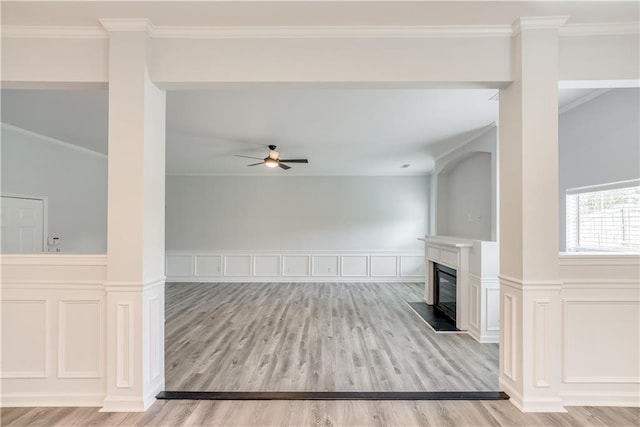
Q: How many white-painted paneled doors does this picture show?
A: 1